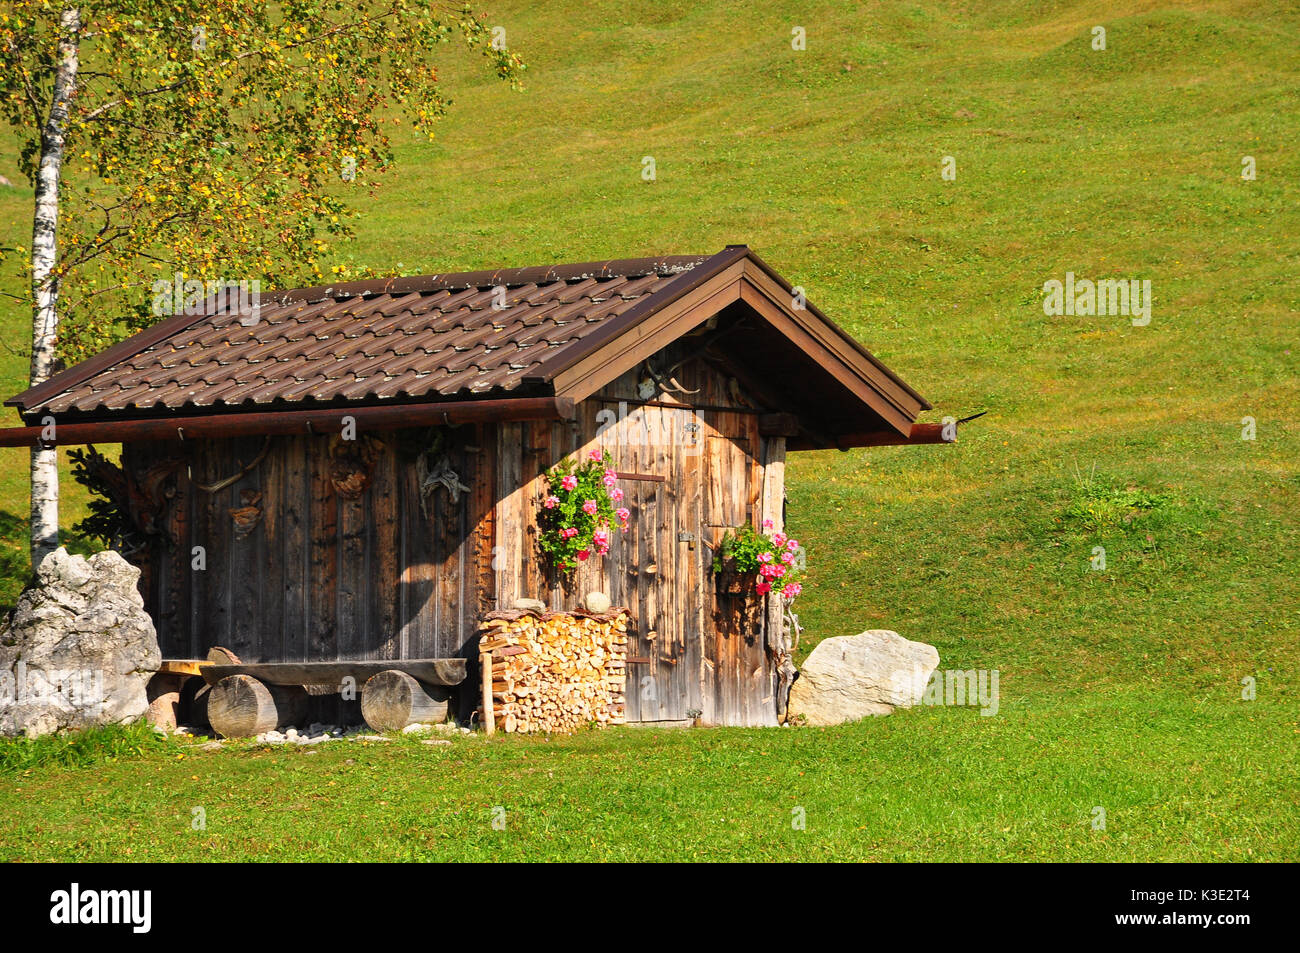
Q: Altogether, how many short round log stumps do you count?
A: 2